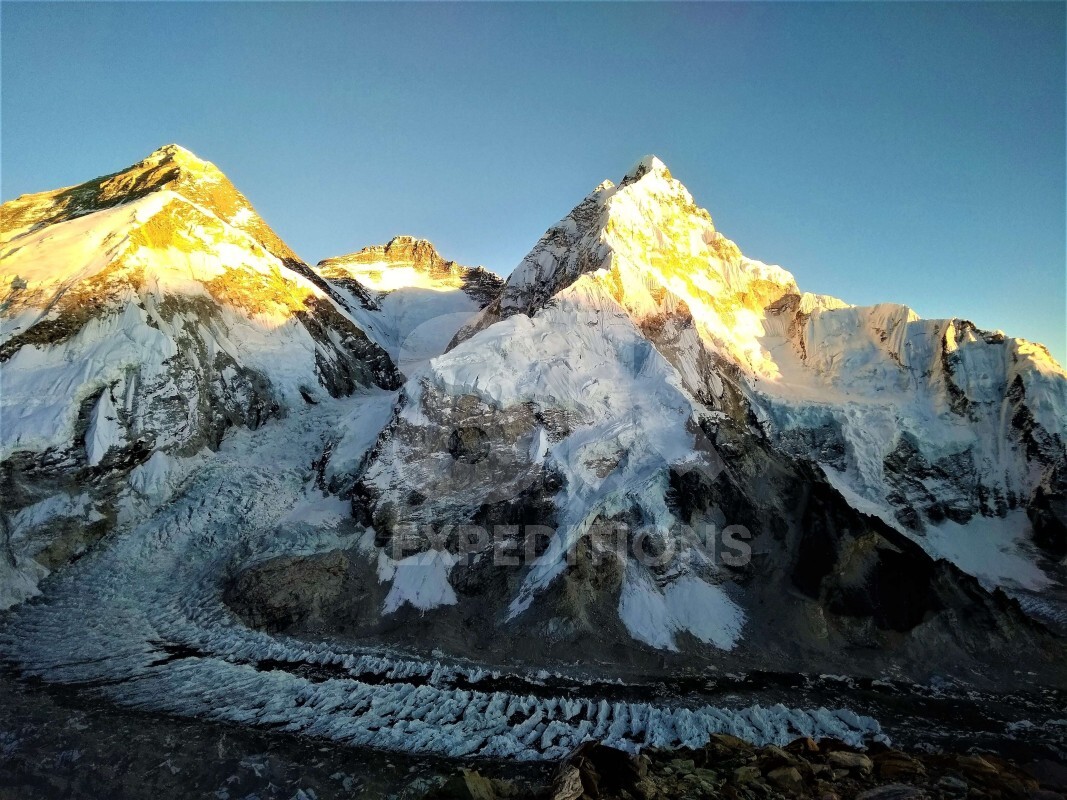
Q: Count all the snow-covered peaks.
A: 3